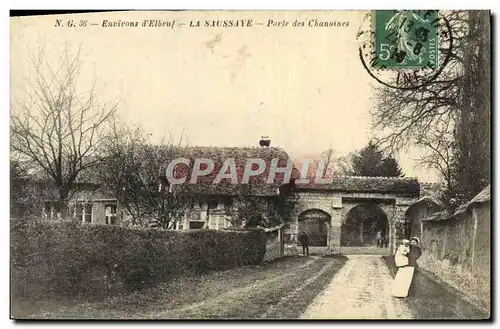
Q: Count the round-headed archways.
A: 2